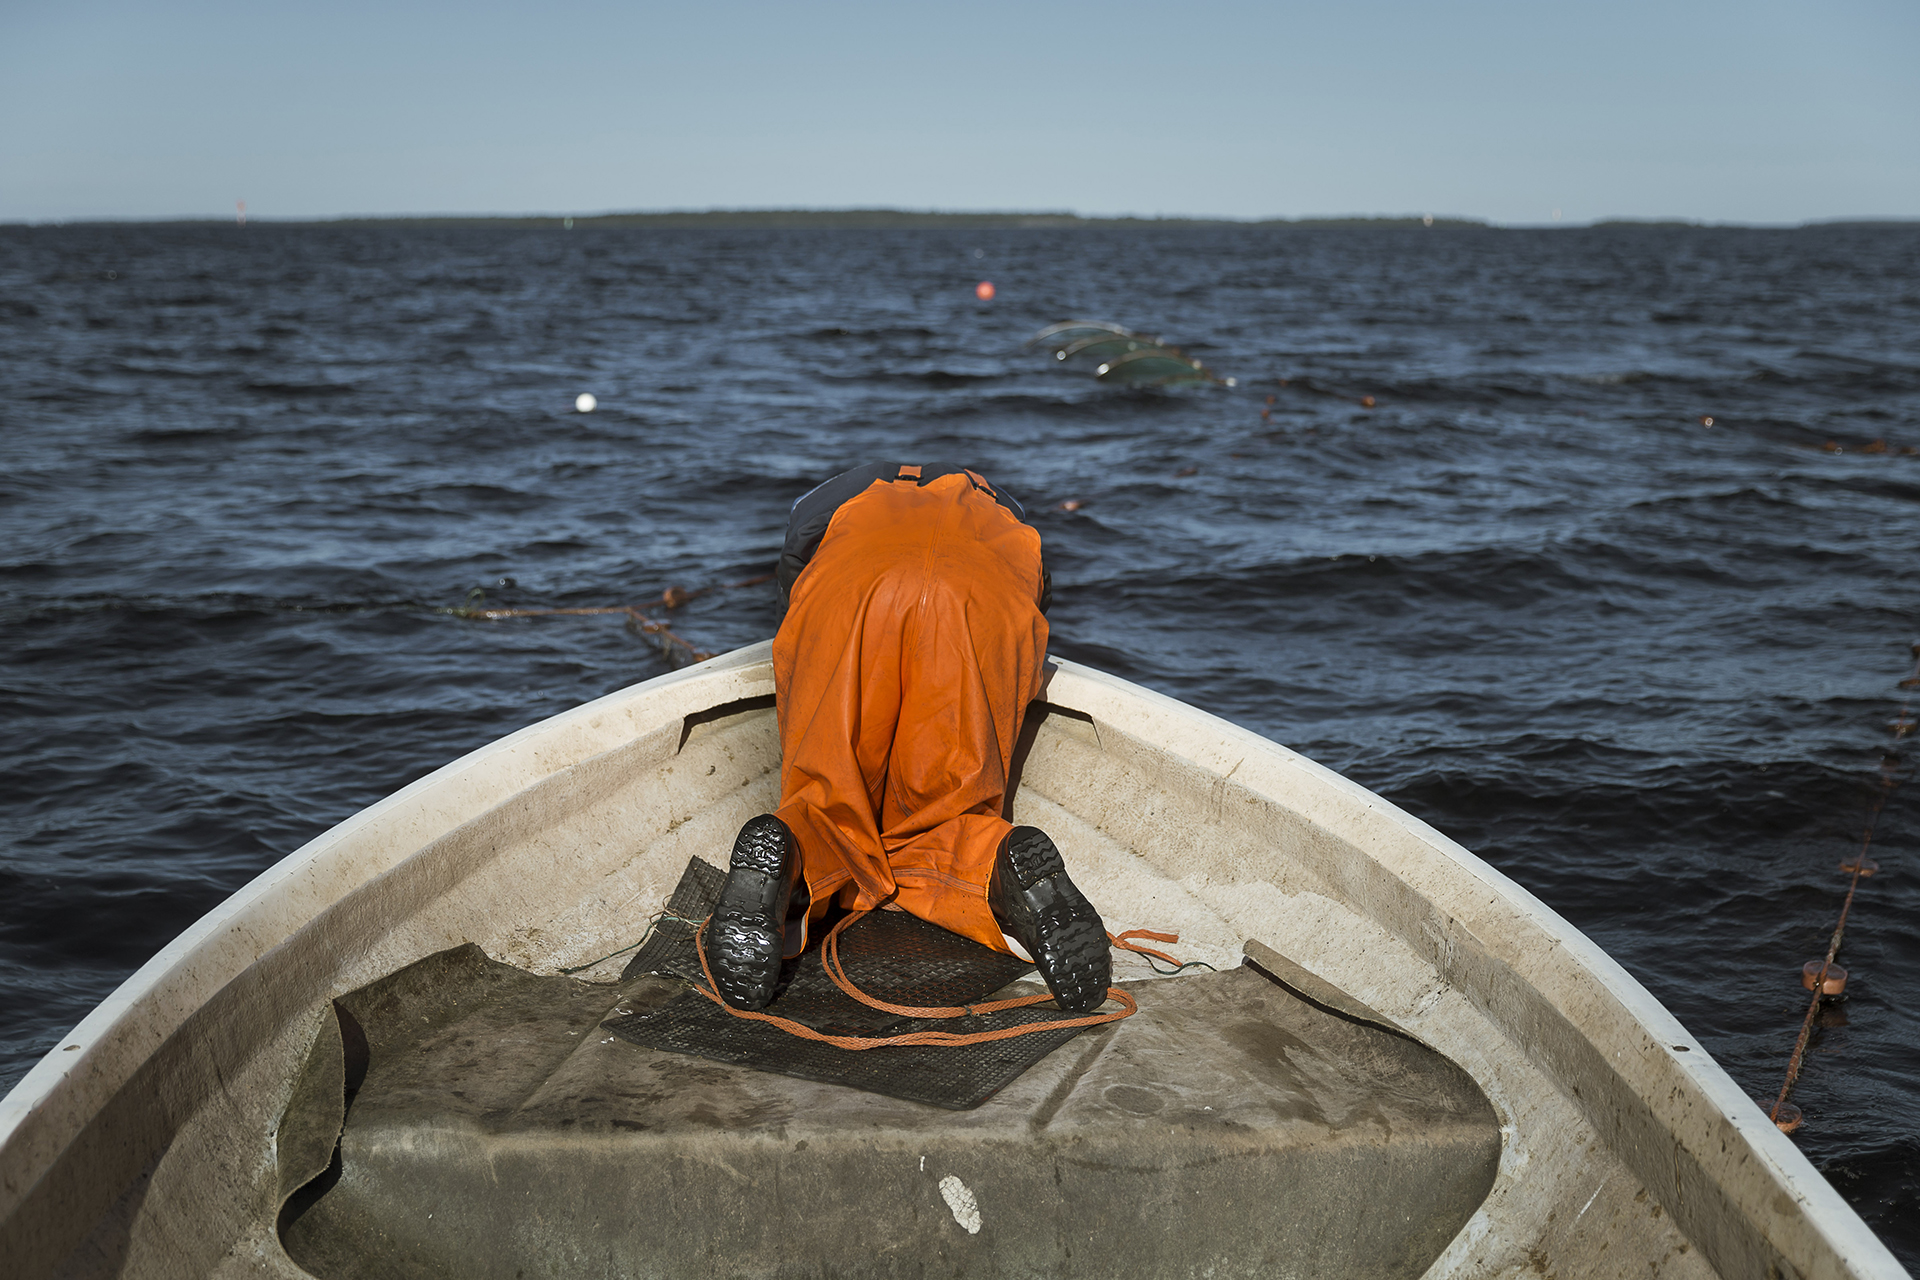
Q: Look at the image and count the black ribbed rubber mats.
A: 3